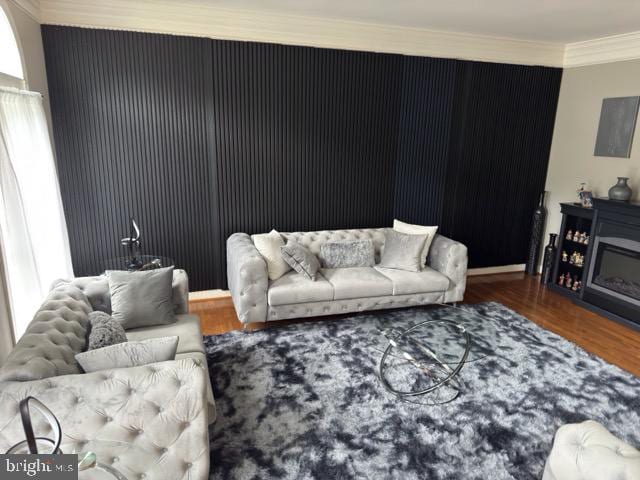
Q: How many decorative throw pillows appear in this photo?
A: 8